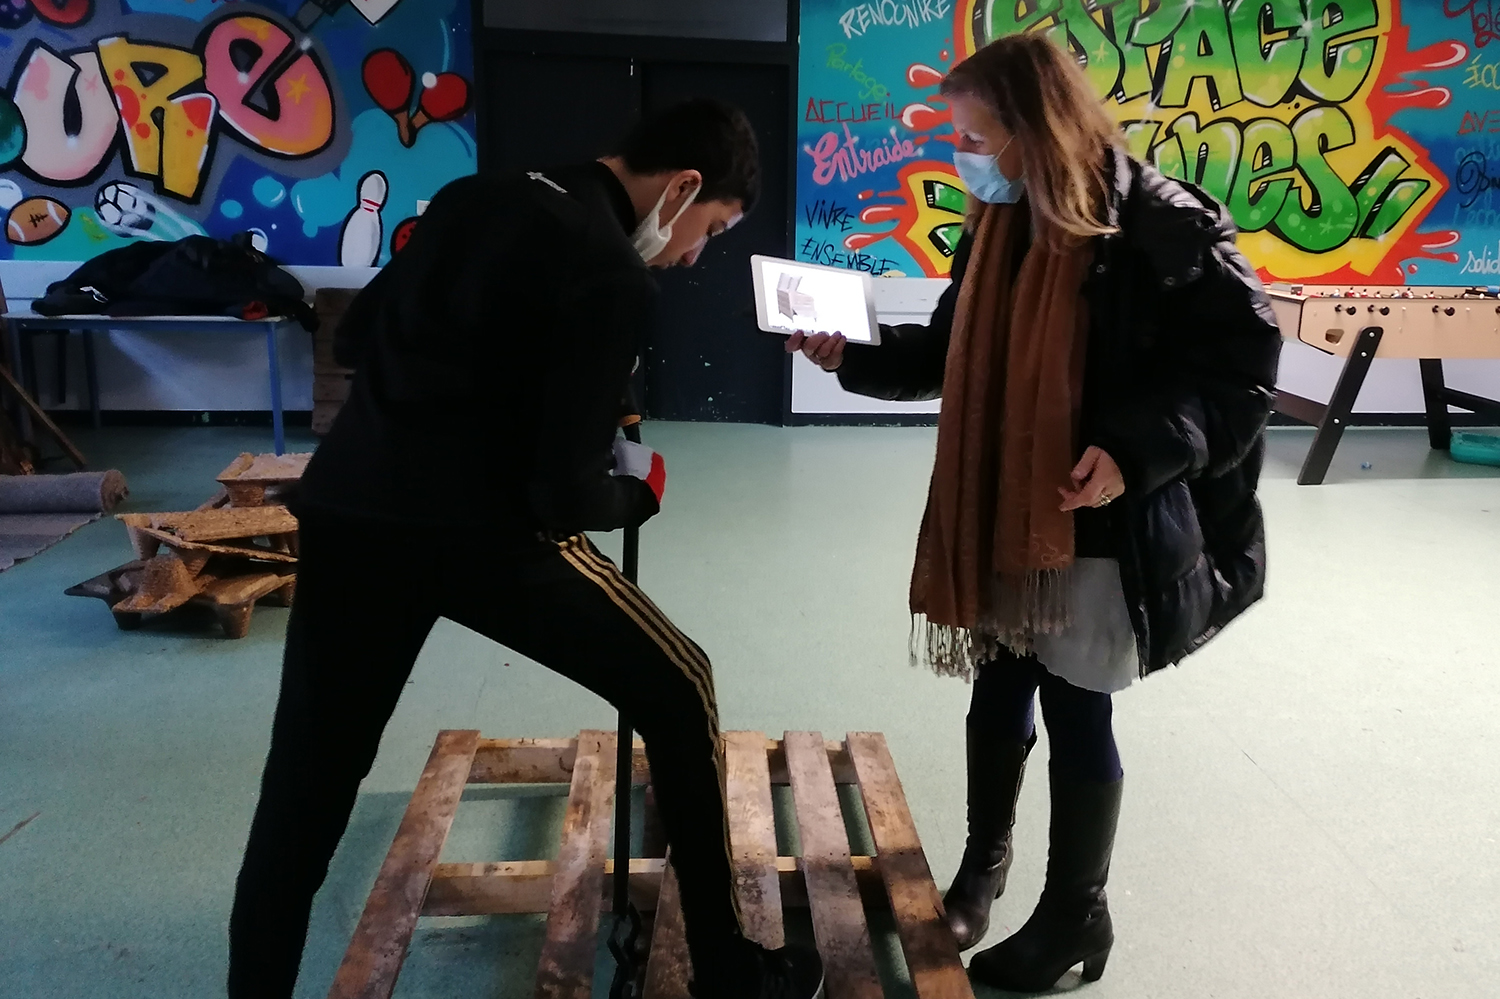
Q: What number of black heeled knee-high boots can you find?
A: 2